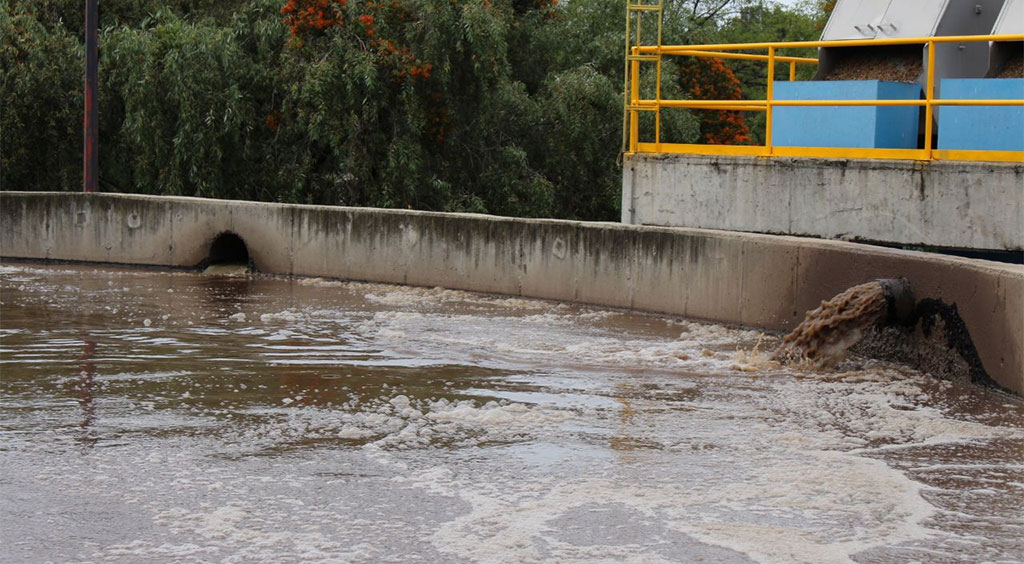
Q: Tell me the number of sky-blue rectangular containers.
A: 2